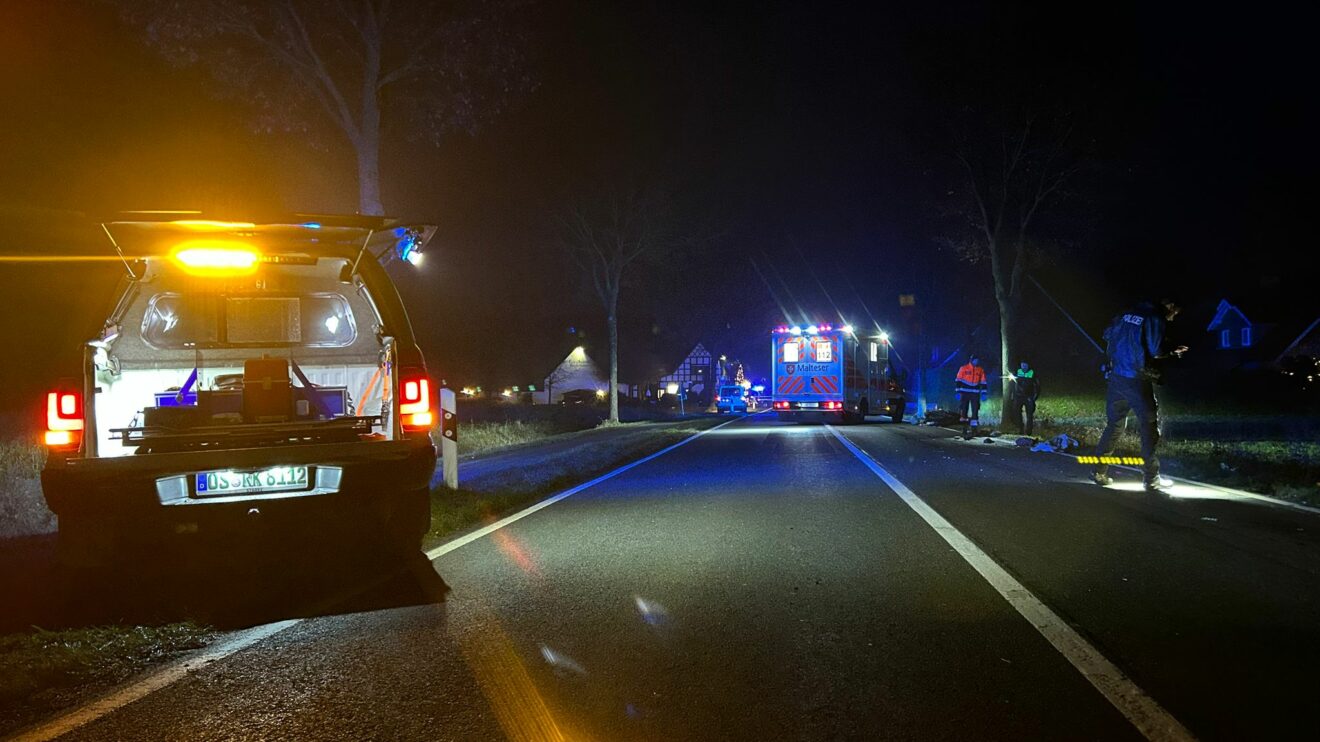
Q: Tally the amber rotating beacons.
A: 1